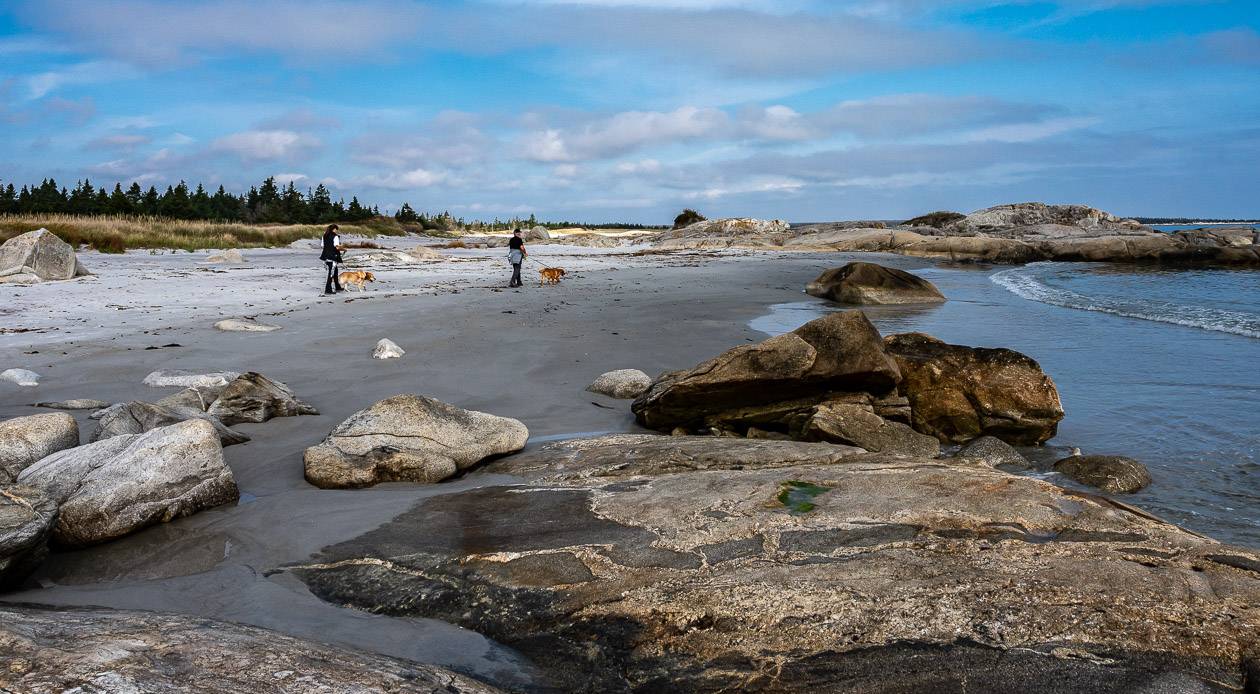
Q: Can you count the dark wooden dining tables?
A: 0